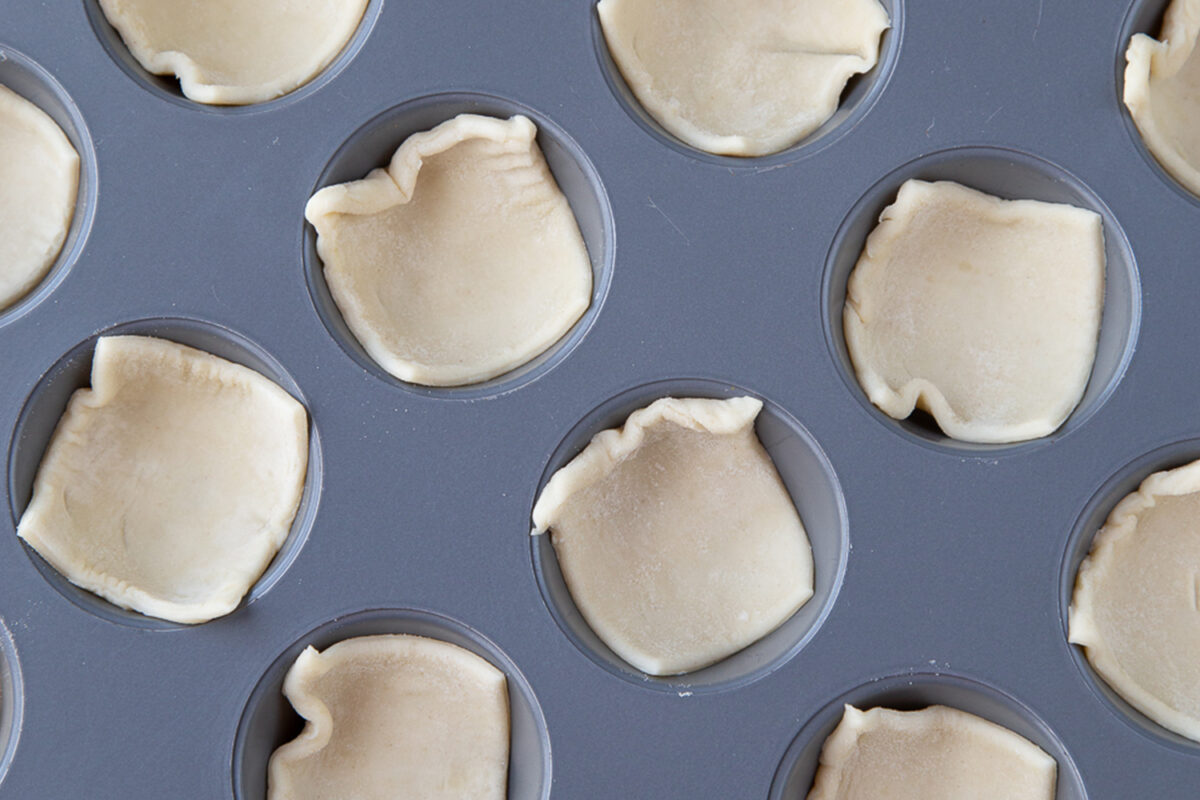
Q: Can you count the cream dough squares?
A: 11